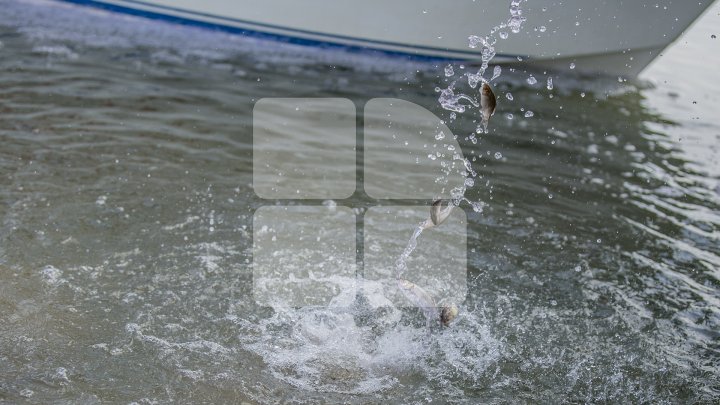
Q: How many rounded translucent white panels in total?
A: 4